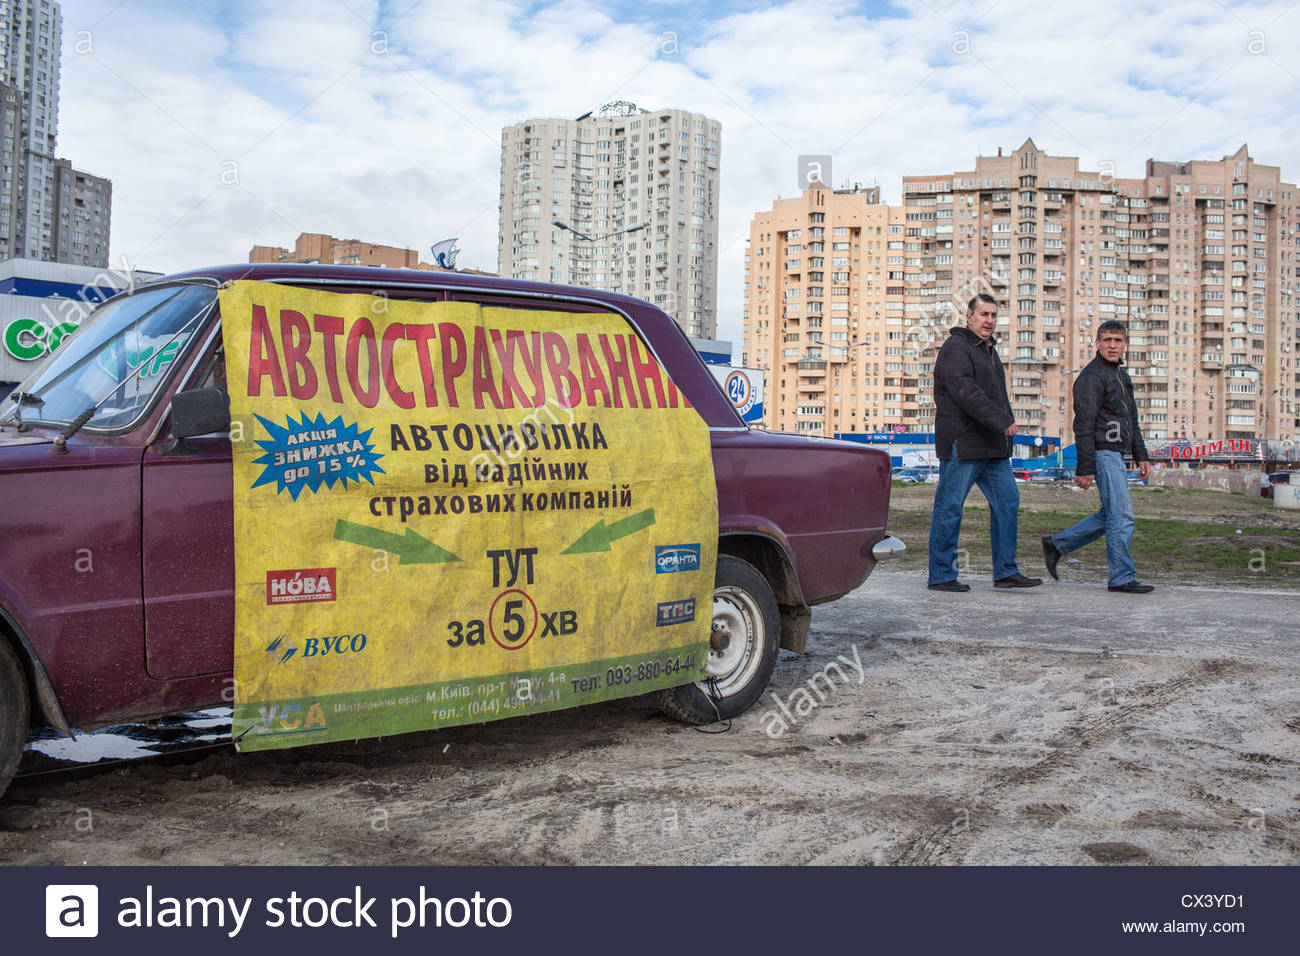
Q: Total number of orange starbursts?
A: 0